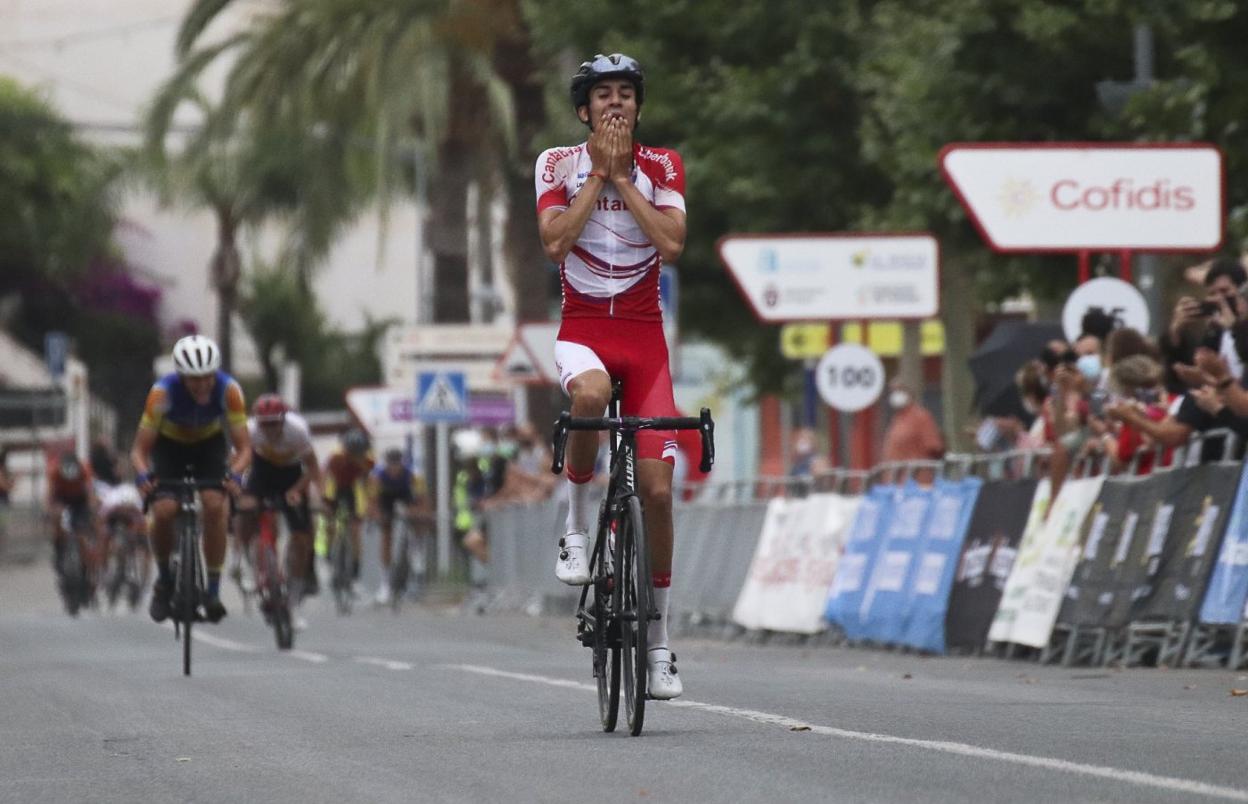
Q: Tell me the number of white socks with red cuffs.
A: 2